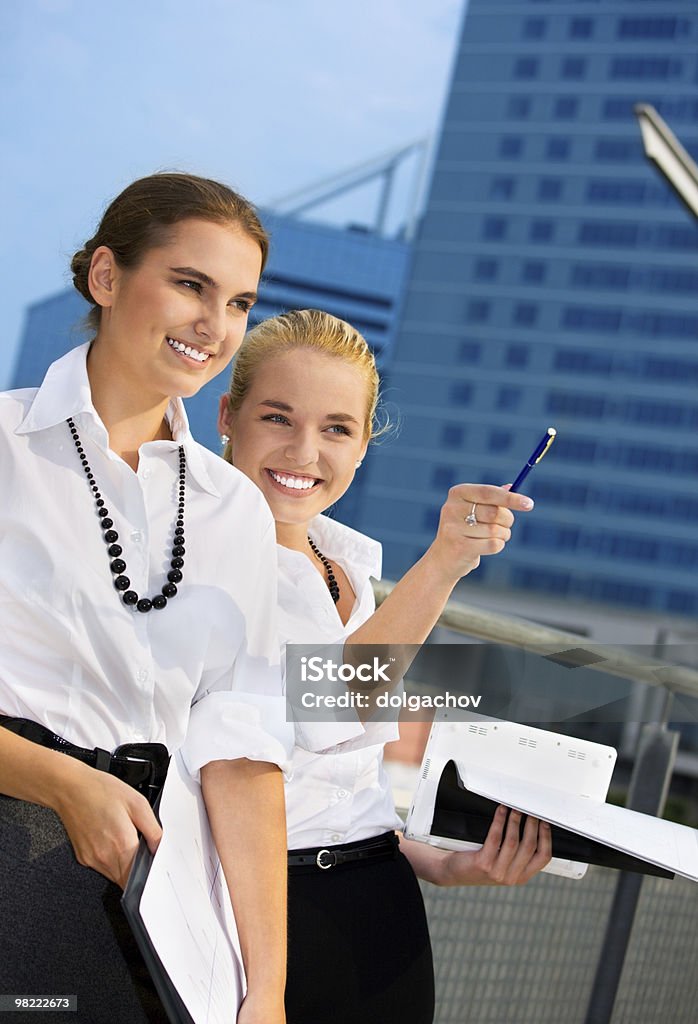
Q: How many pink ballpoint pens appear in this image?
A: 0